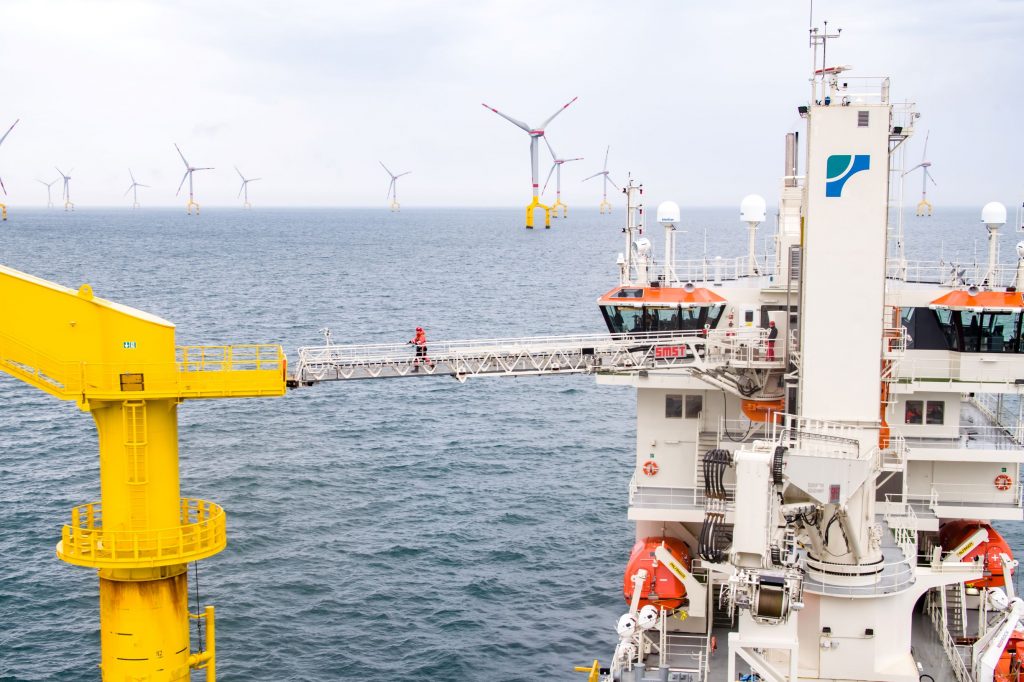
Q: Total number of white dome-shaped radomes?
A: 3